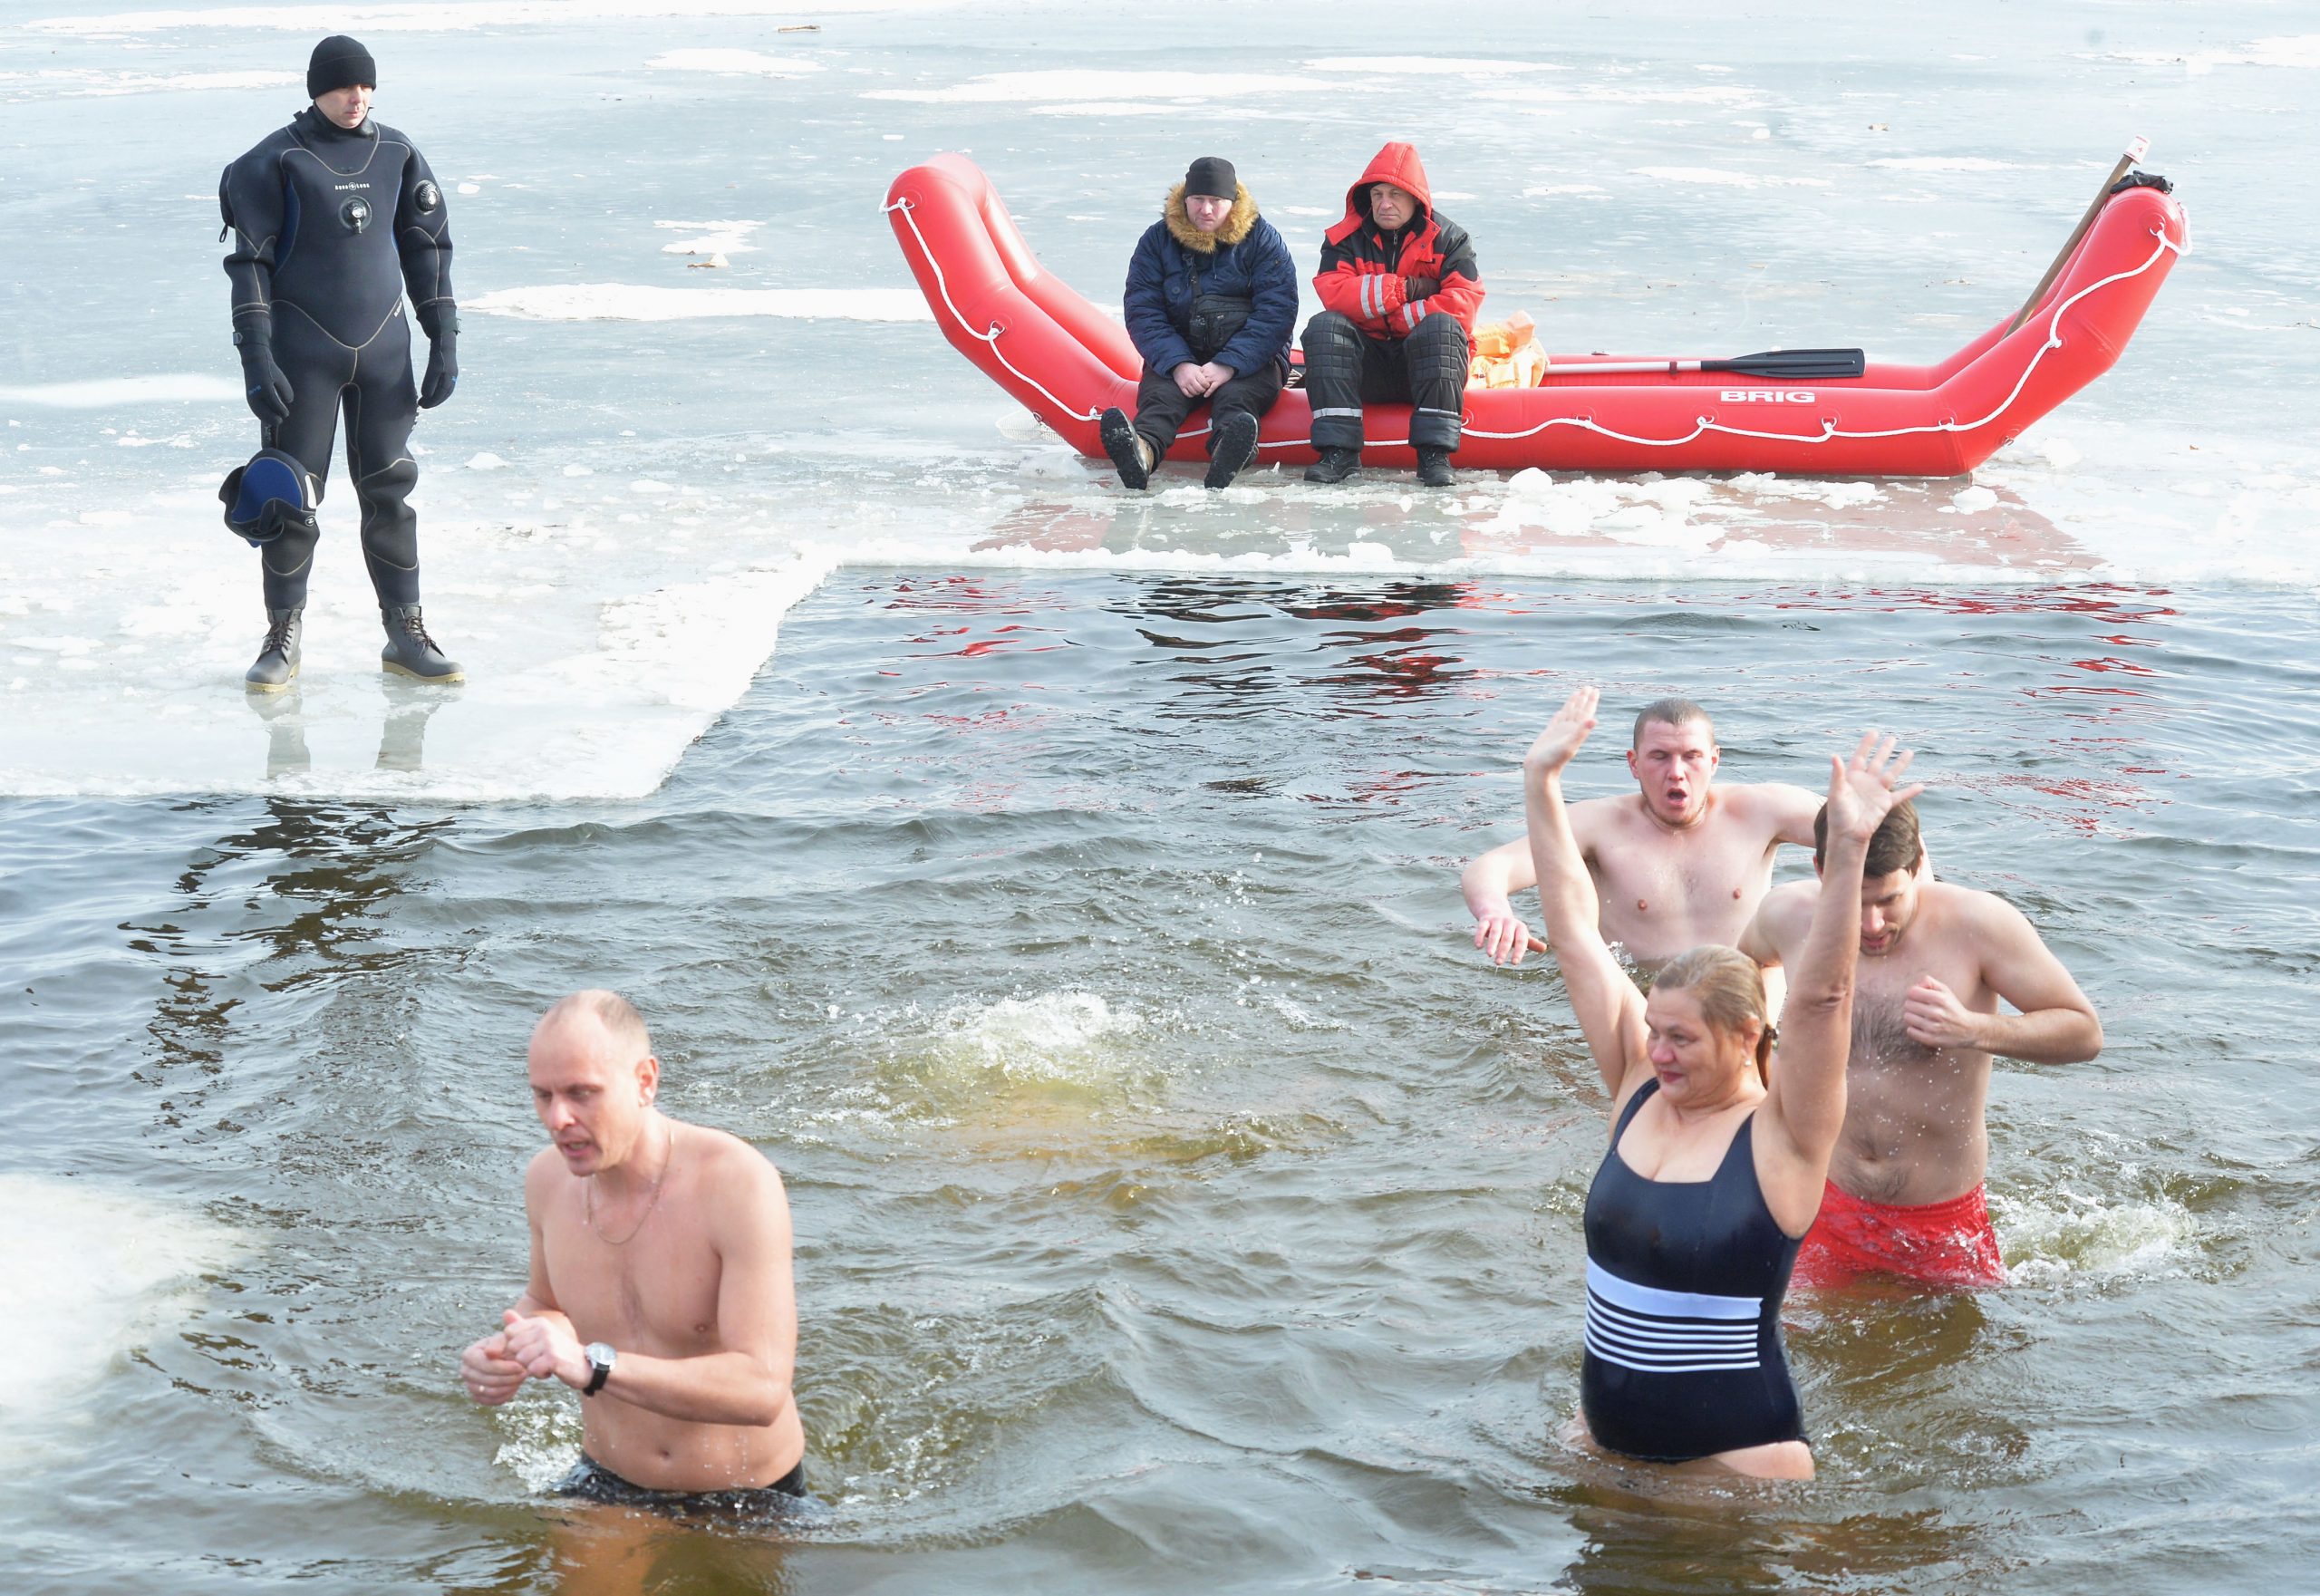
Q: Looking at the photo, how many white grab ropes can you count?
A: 1